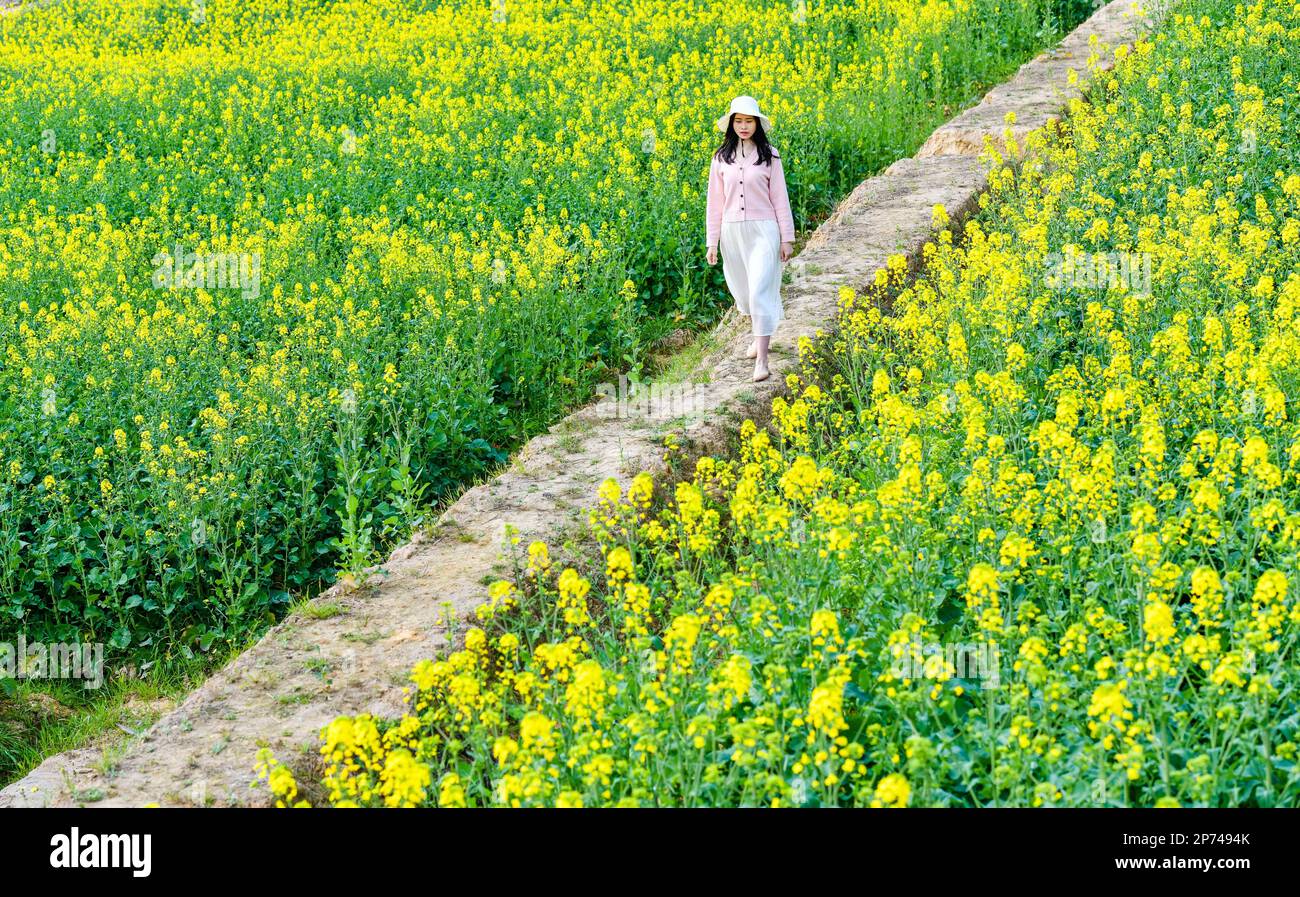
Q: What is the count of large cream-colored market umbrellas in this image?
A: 0